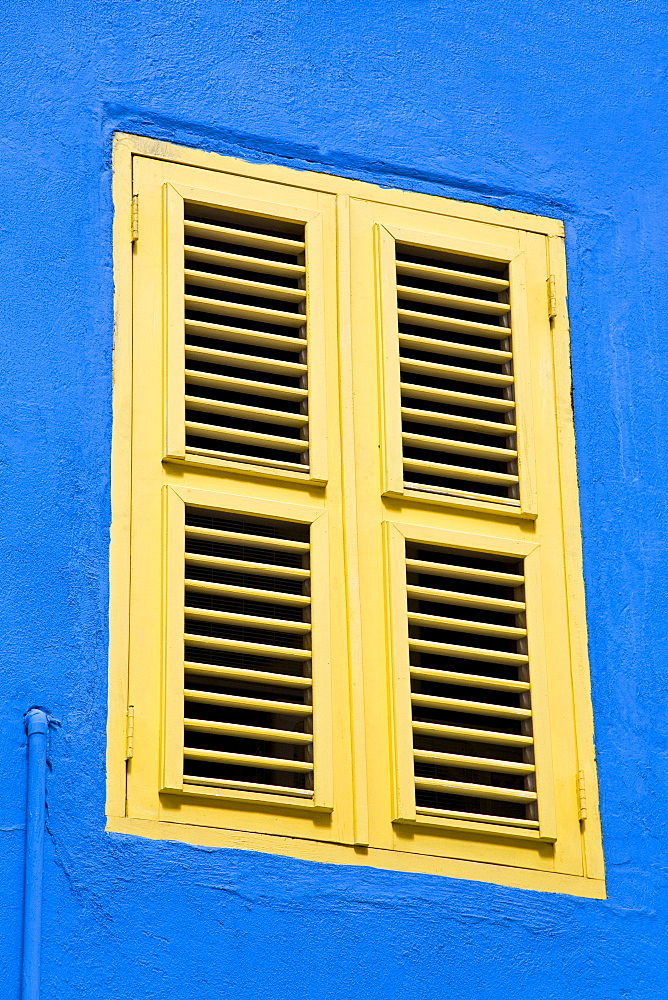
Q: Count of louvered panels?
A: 4